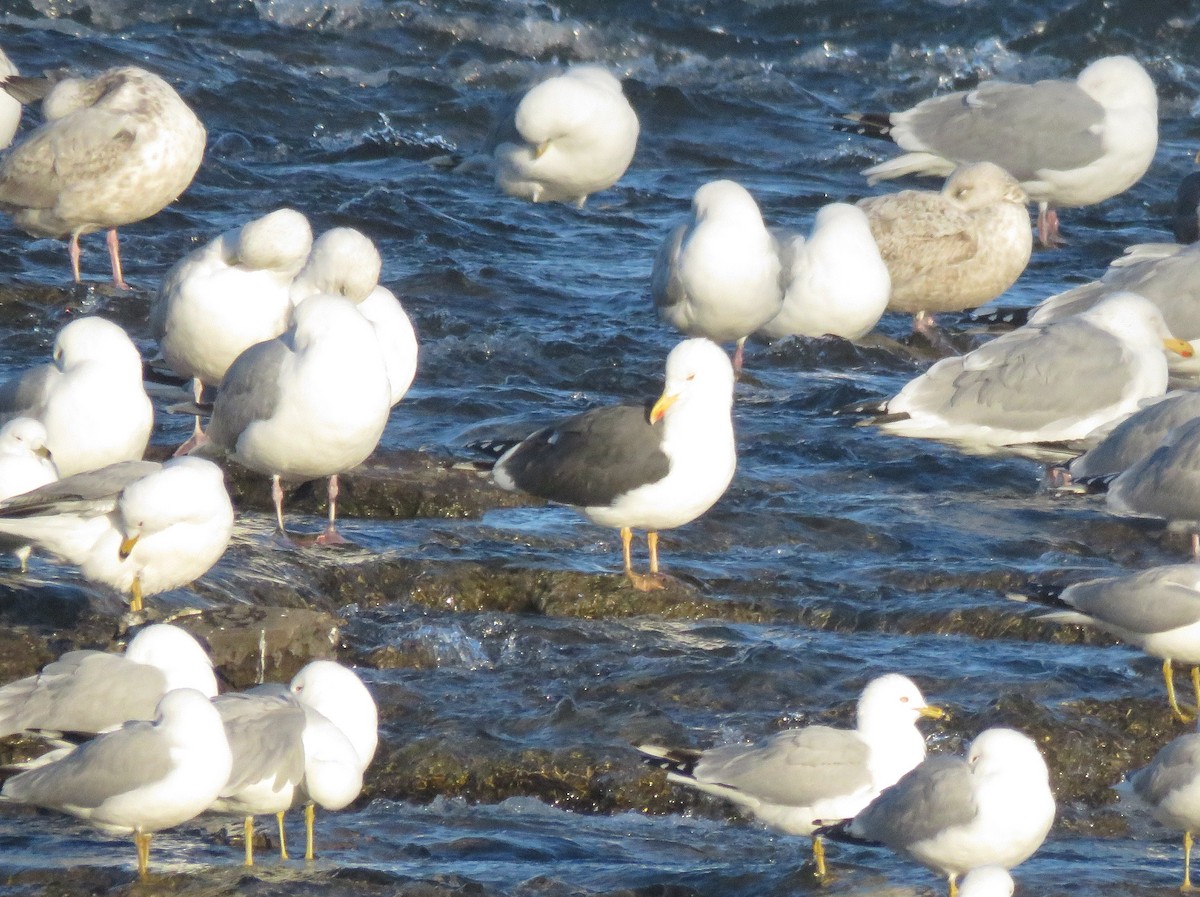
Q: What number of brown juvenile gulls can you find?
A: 2